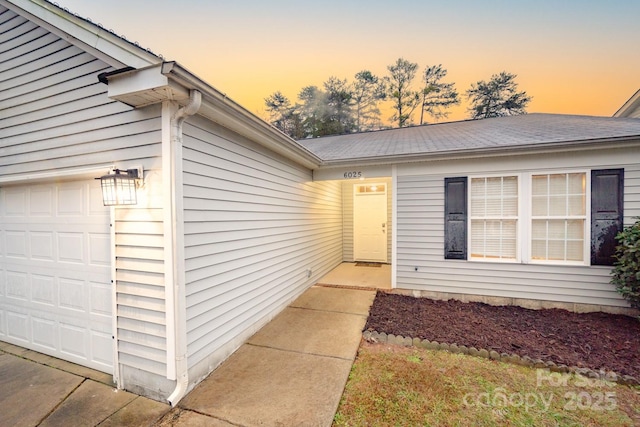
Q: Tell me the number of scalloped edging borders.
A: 1